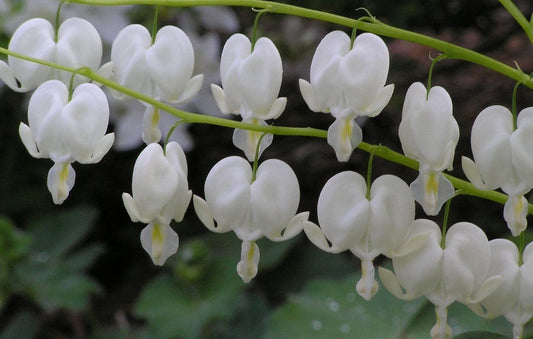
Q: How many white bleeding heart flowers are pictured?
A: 12